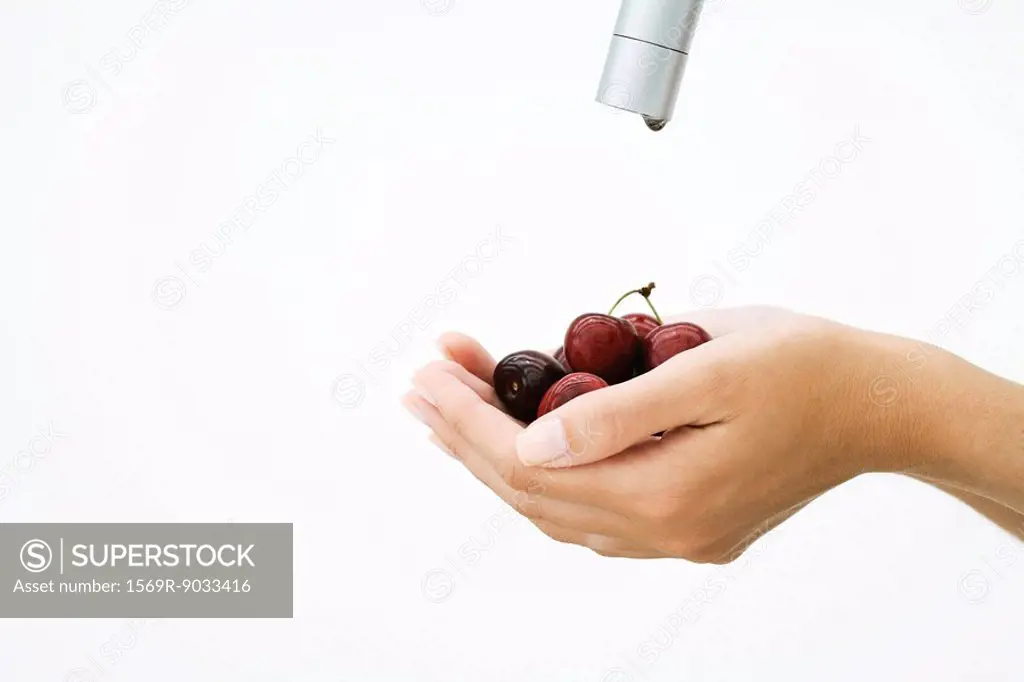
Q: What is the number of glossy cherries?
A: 6